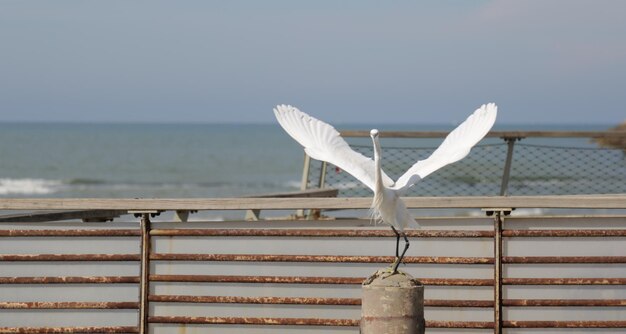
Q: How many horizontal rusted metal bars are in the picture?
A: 15